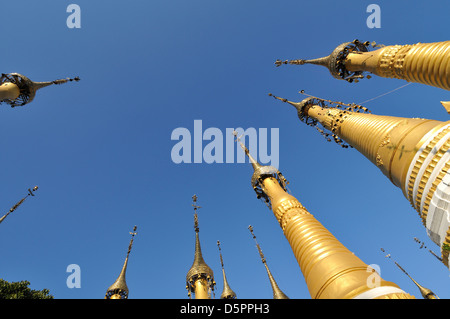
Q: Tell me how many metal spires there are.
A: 11